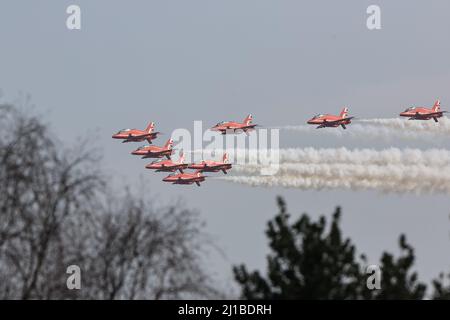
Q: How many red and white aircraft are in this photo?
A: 8